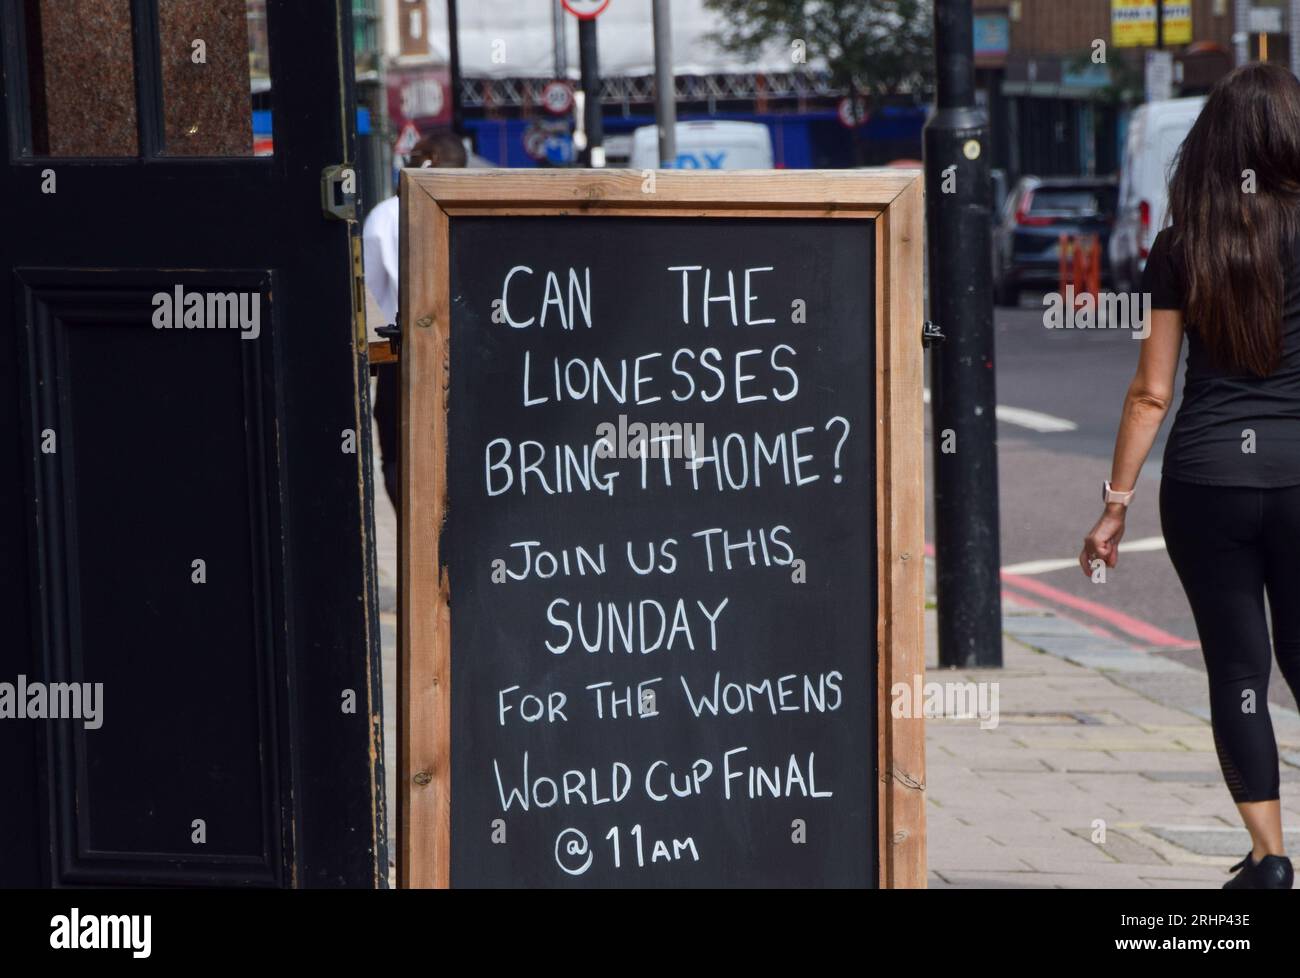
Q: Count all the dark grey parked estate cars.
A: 1